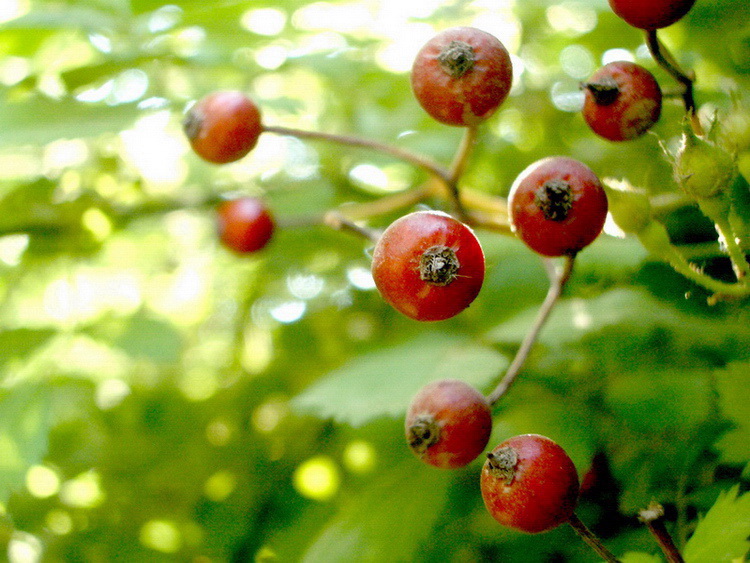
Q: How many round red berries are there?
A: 9